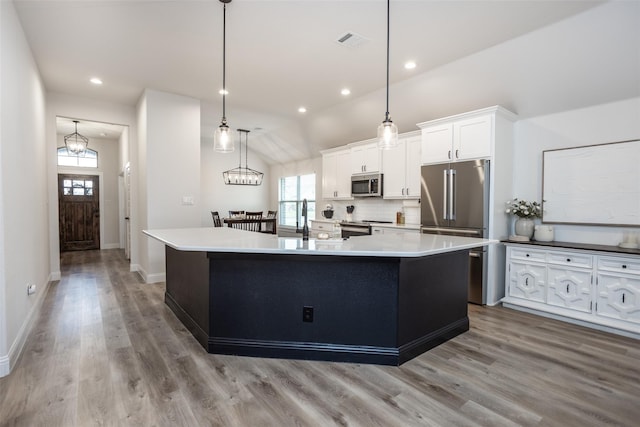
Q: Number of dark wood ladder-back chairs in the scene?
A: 4